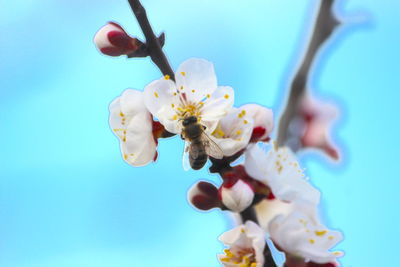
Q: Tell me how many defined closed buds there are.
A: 3